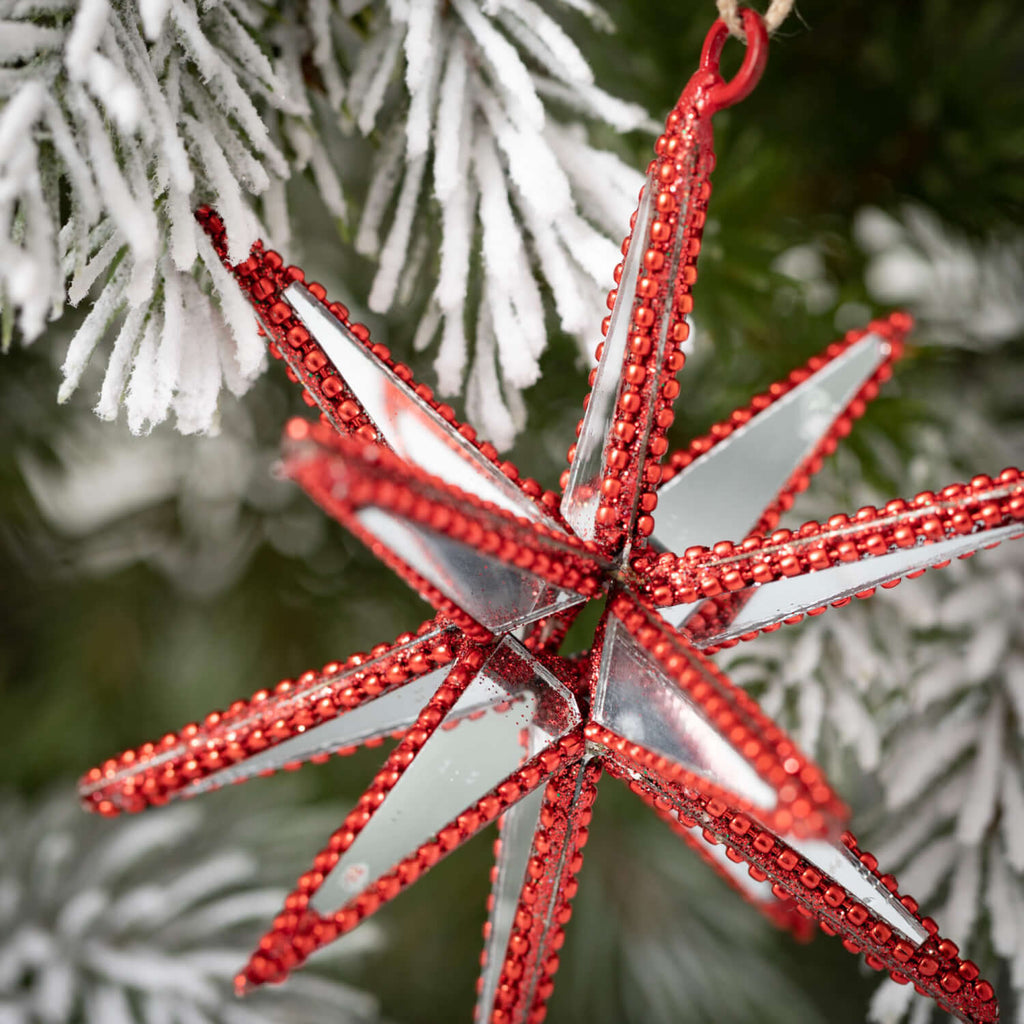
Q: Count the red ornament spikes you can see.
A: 11